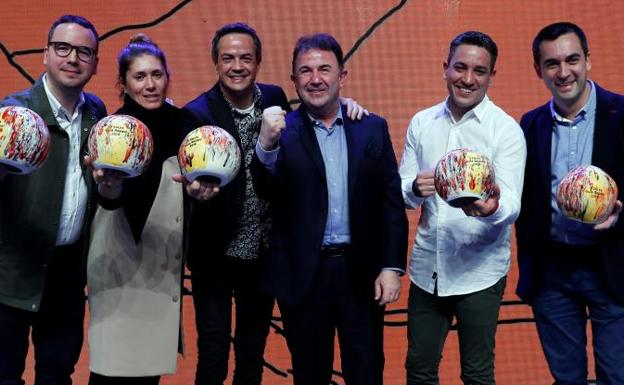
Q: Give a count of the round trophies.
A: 5